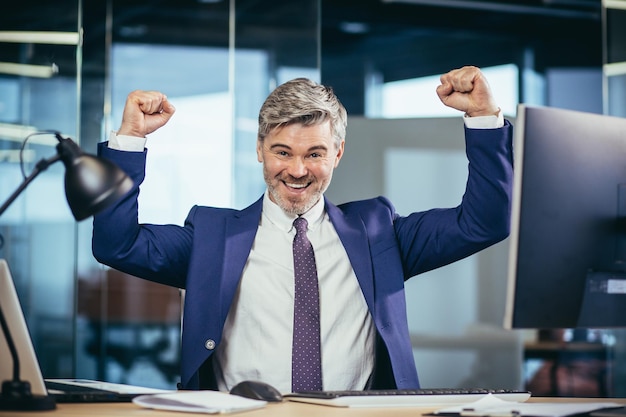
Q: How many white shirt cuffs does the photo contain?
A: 2